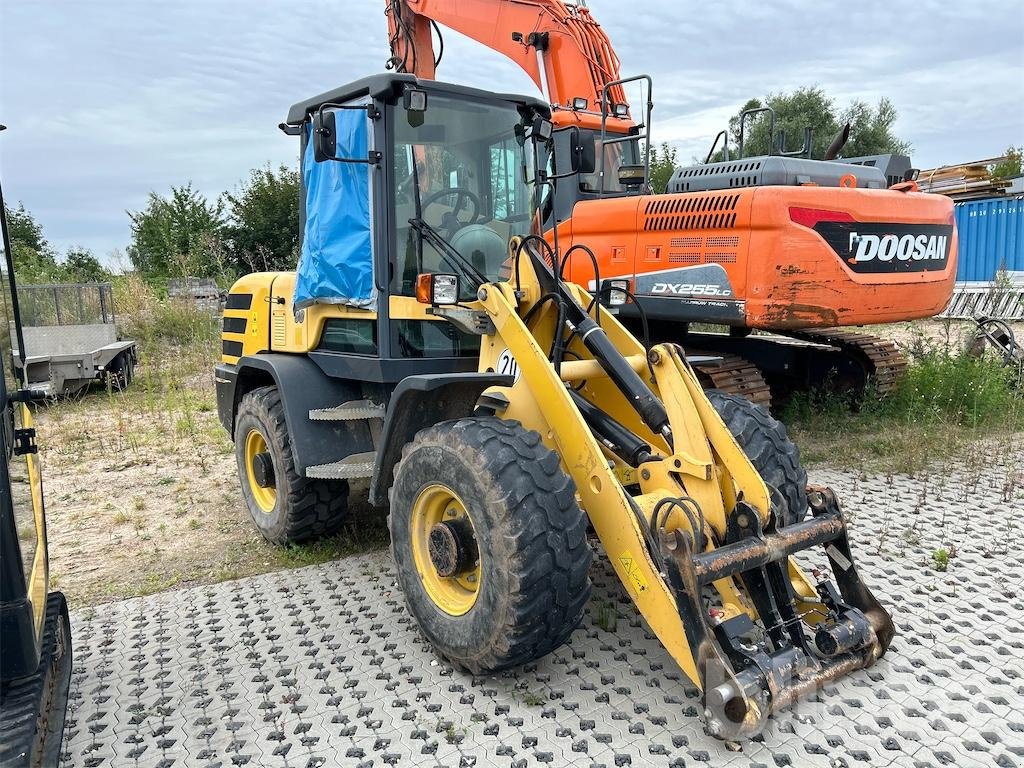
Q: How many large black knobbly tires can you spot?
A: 3